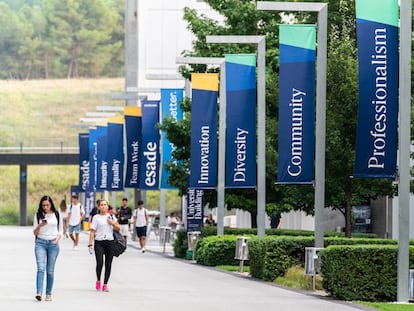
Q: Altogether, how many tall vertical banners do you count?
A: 11